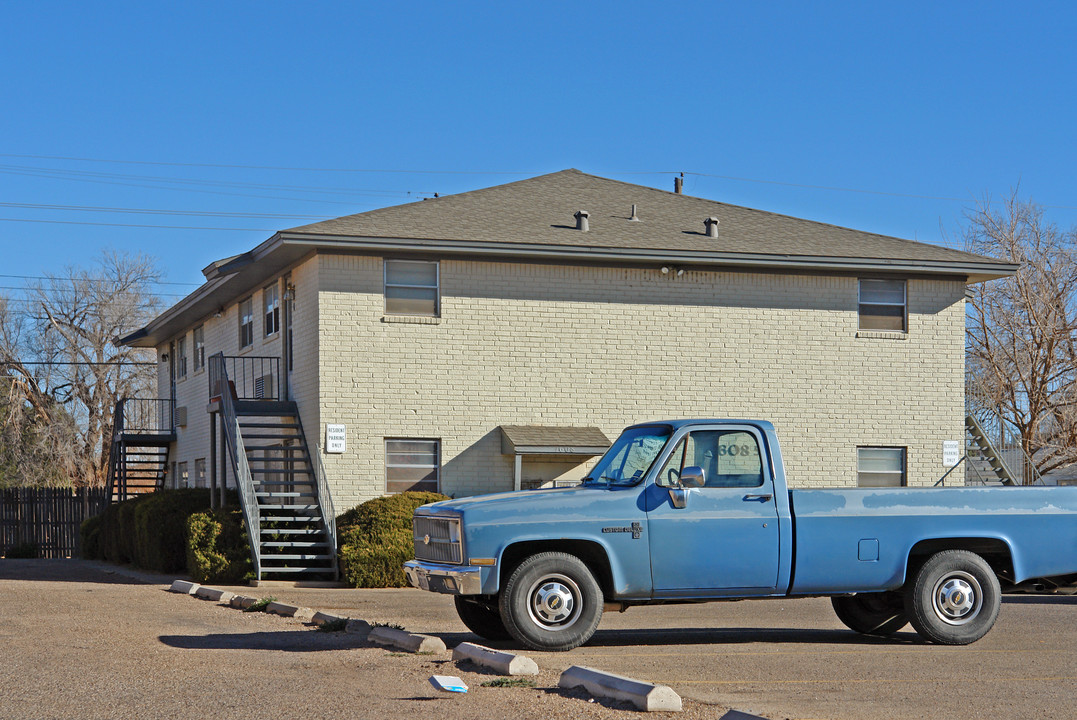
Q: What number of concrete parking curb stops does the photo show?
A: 9